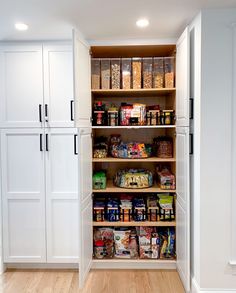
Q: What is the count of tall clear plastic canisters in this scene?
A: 8